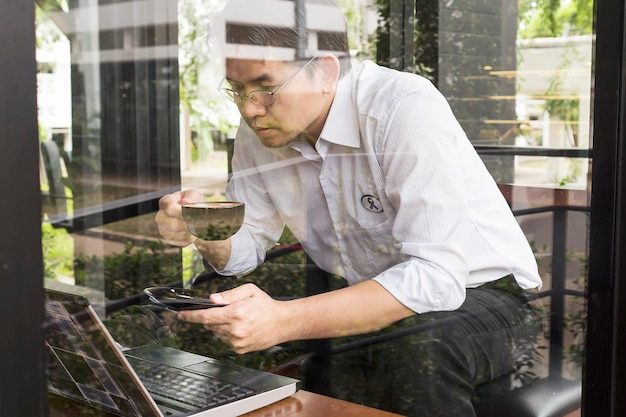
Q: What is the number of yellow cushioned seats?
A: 0